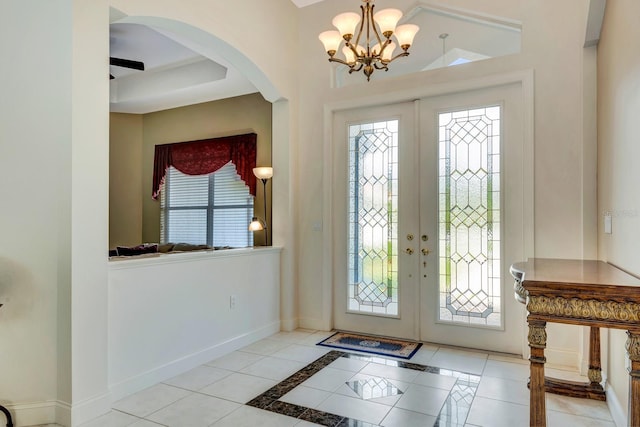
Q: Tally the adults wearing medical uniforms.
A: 0